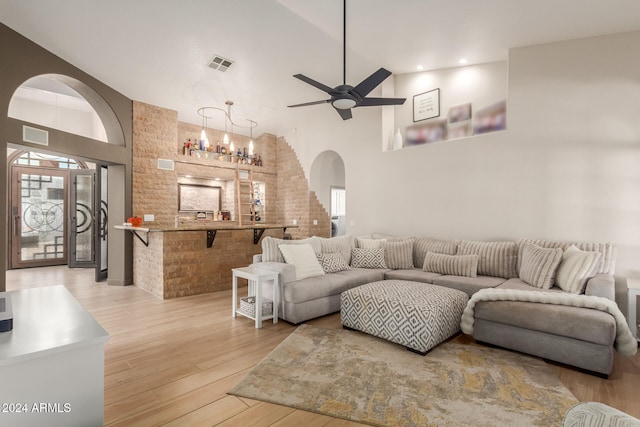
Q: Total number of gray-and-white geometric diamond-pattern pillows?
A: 2